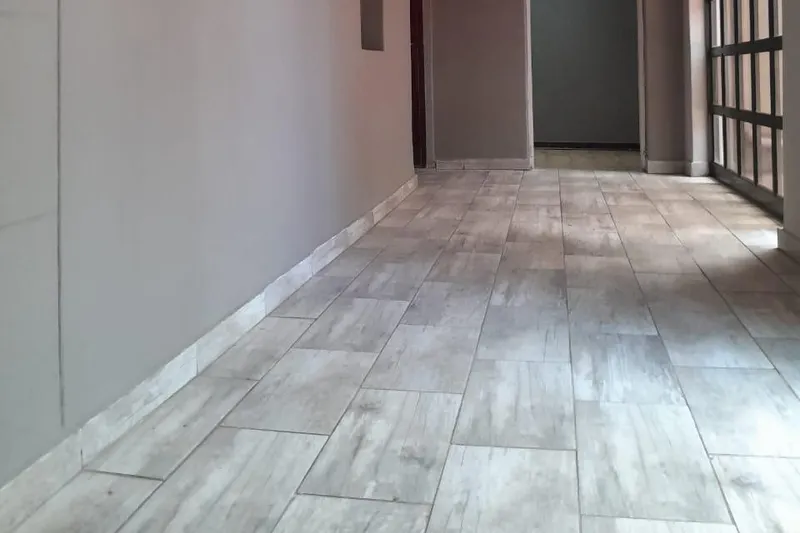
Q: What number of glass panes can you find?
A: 15